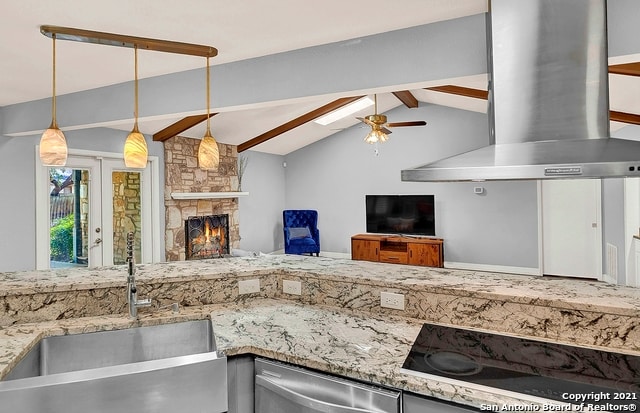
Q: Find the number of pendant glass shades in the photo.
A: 3